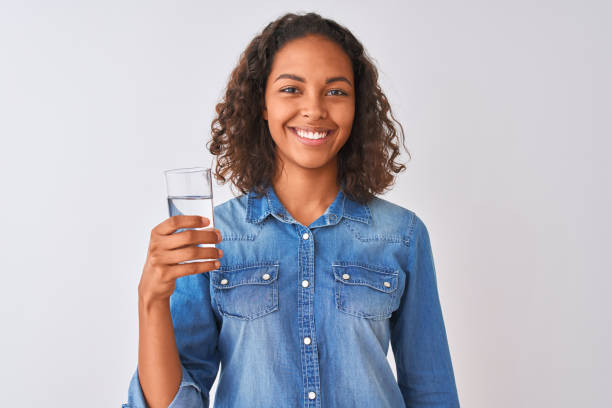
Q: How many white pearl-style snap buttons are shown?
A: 8